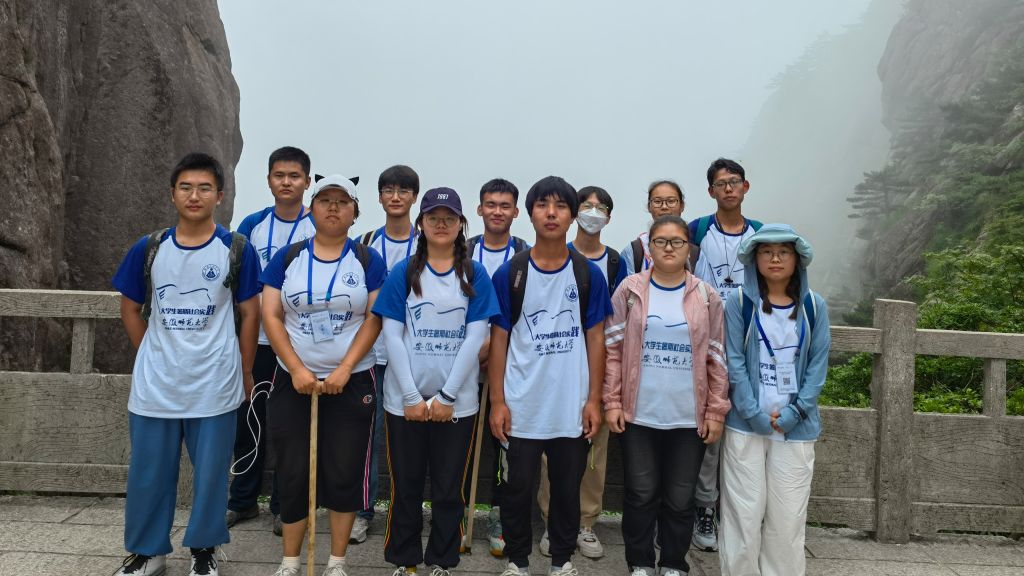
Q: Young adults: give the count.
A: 12